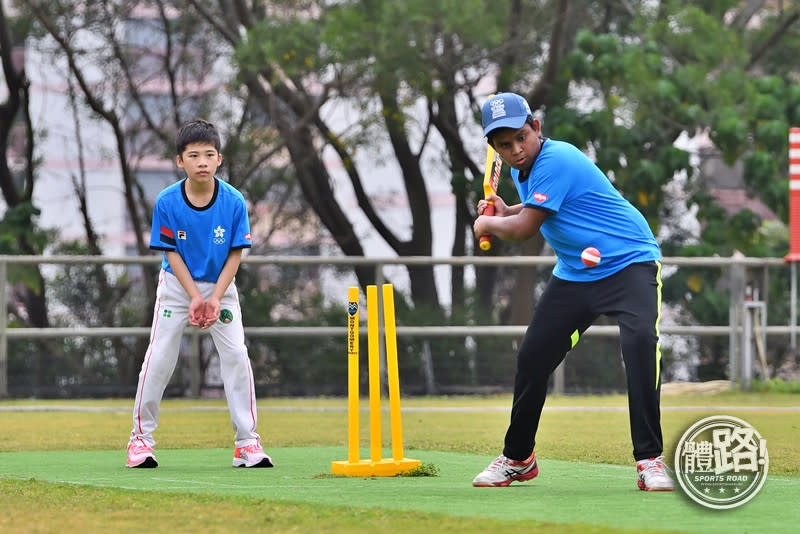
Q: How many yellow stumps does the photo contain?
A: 3